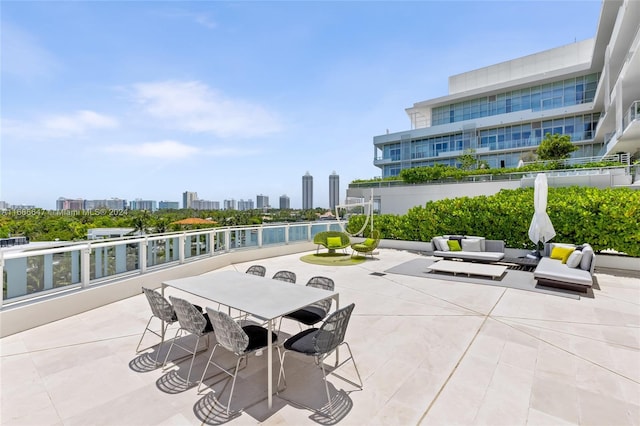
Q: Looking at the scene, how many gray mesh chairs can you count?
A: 7